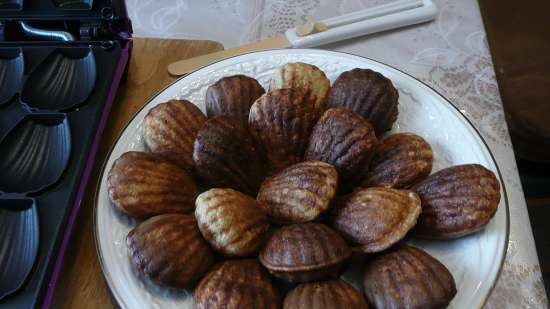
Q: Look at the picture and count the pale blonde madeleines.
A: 2